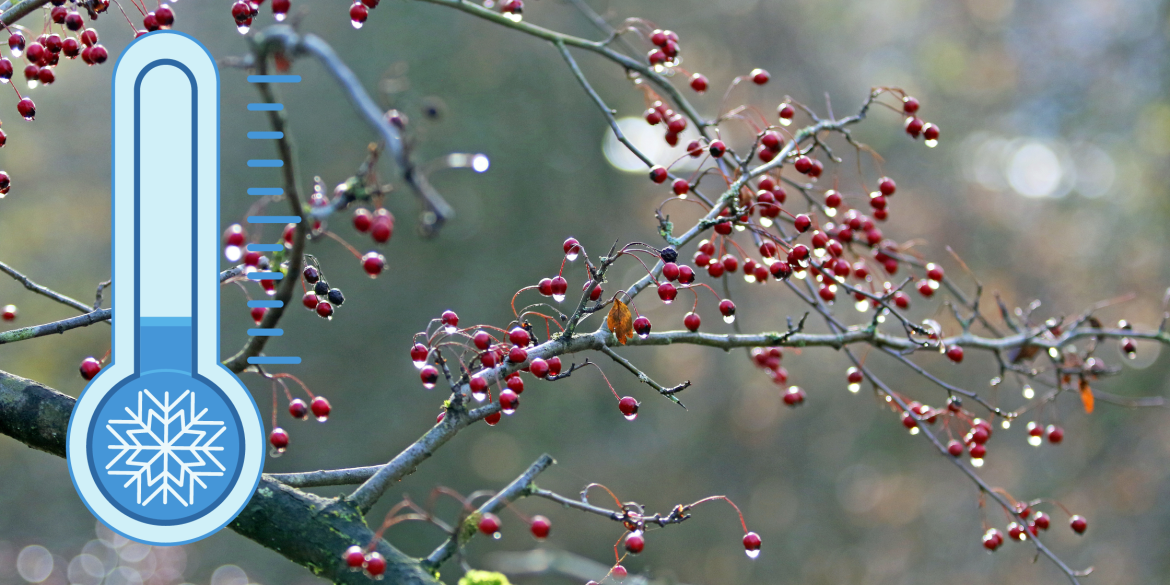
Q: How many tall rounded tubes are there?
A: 1